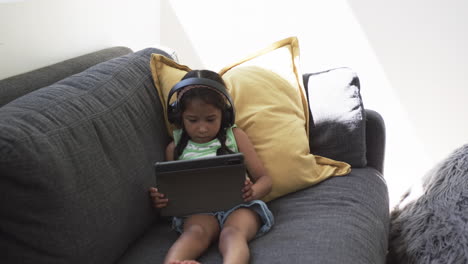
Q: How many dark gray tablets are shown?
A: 1